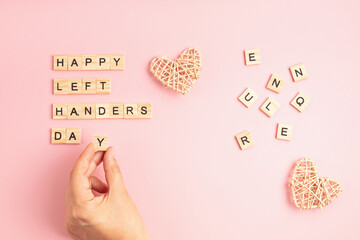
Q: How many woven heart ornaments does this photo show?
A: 2